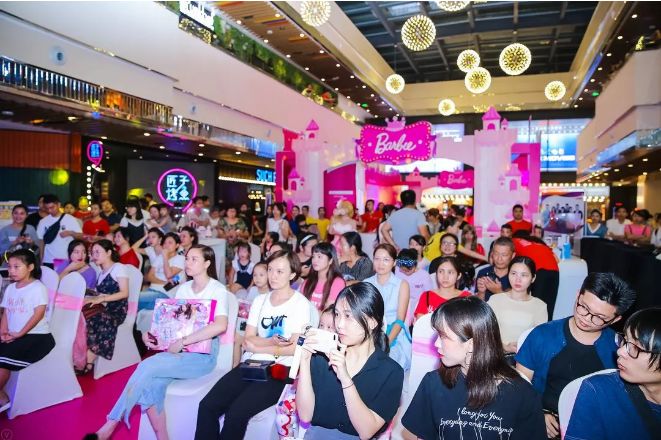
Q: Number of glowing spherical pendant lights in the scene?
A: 9